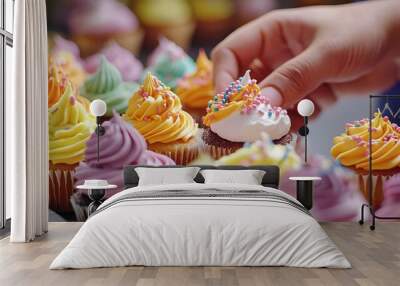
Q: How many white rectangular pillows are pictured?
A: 2